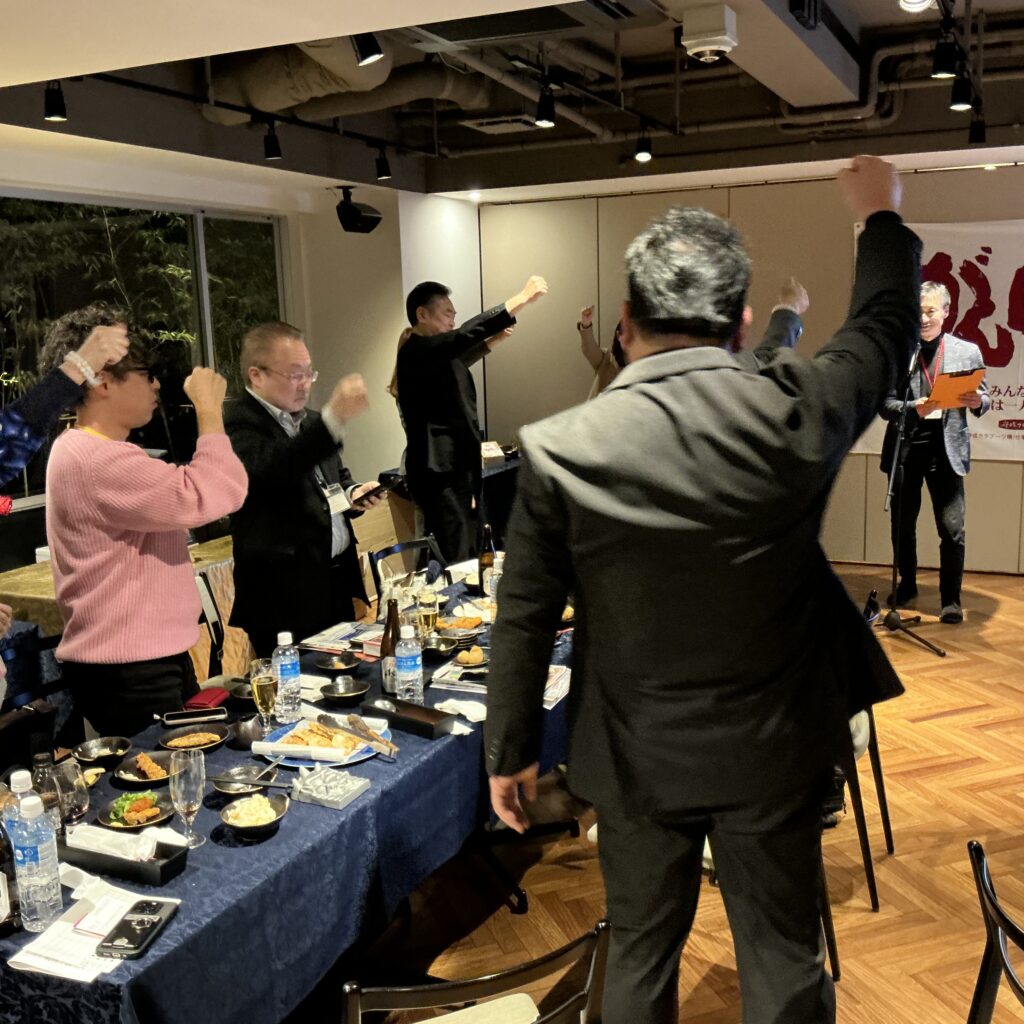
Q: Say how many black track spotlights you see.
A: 9